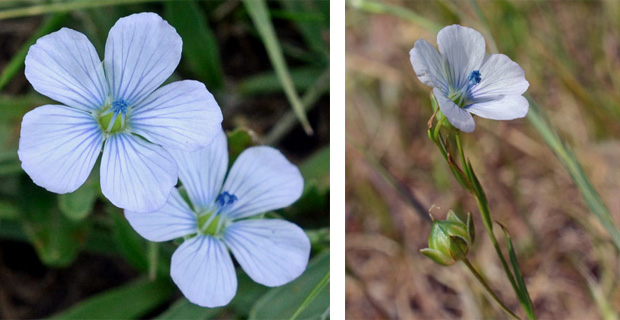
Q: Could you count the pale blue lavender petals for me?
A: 15